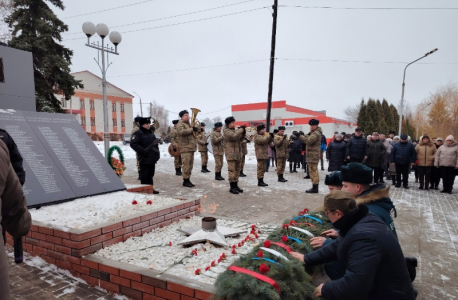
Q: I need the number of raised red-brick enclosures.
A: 2